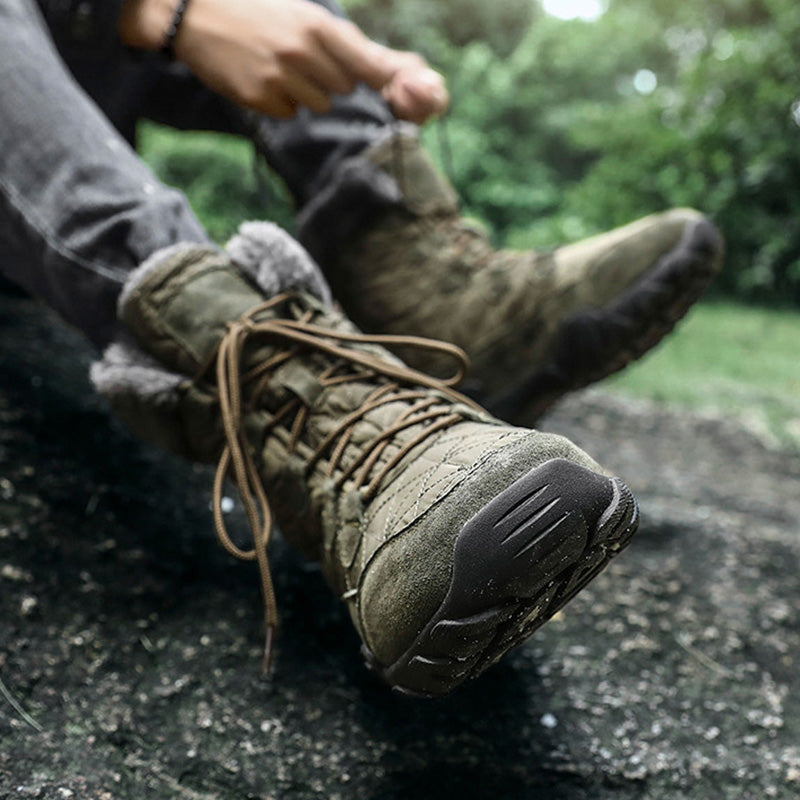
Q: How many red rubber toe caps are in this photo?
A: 0